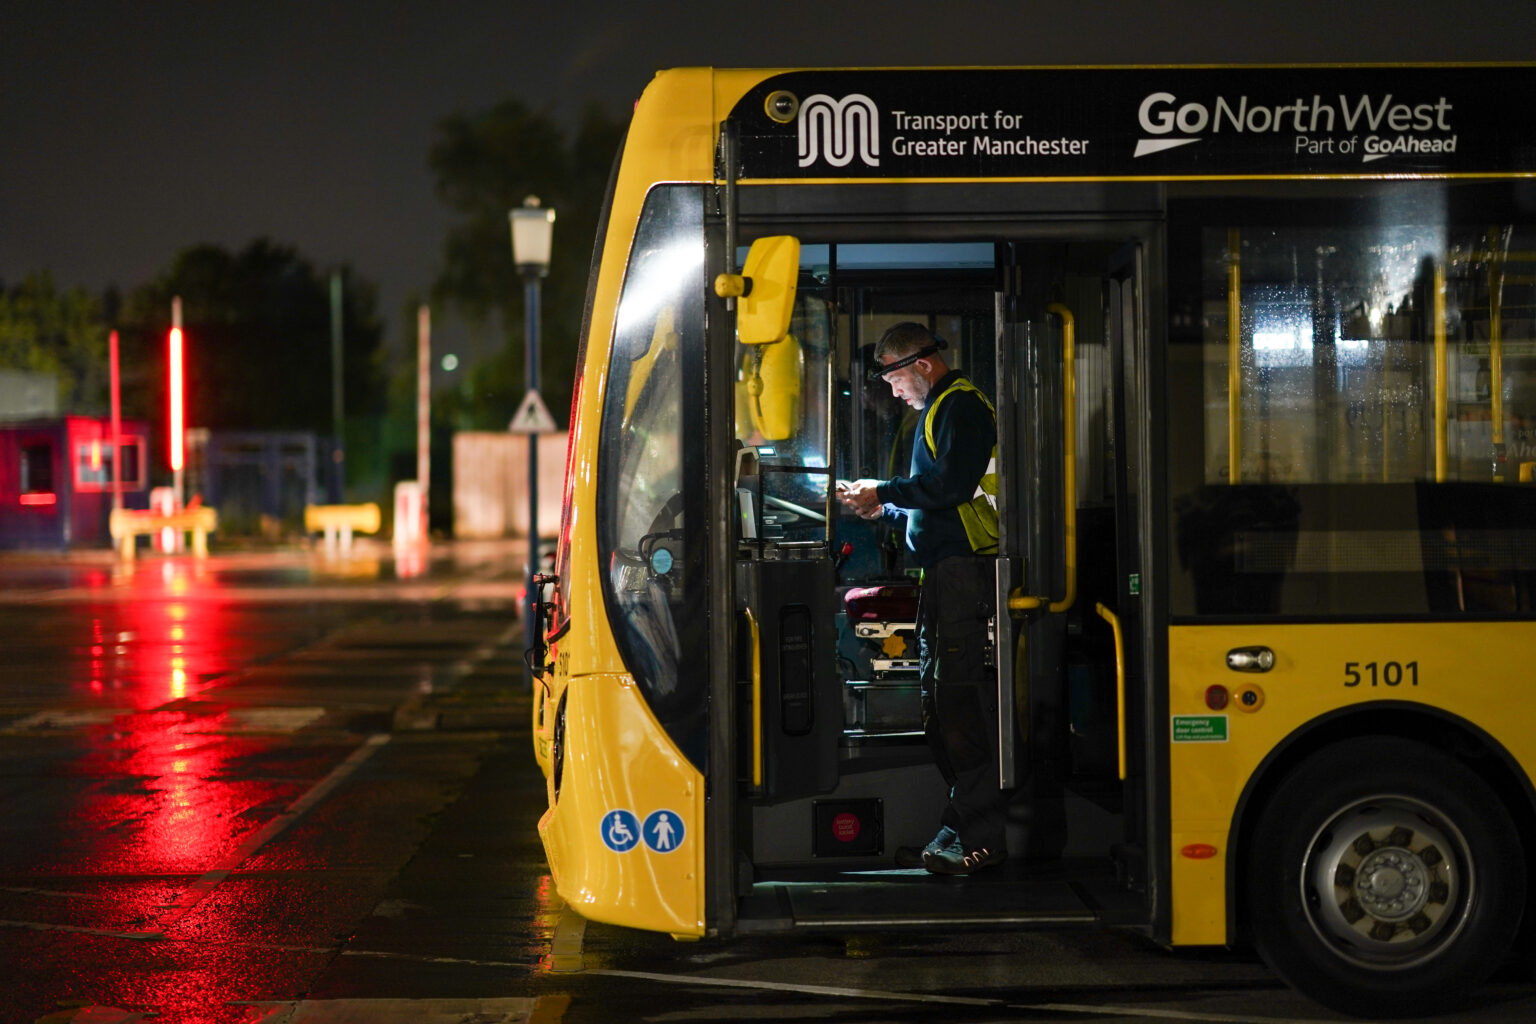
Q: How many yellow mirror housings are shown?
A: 2